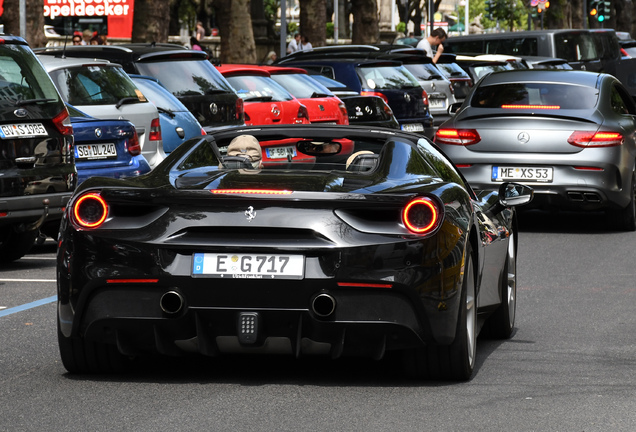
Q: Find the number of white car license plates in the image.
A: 7